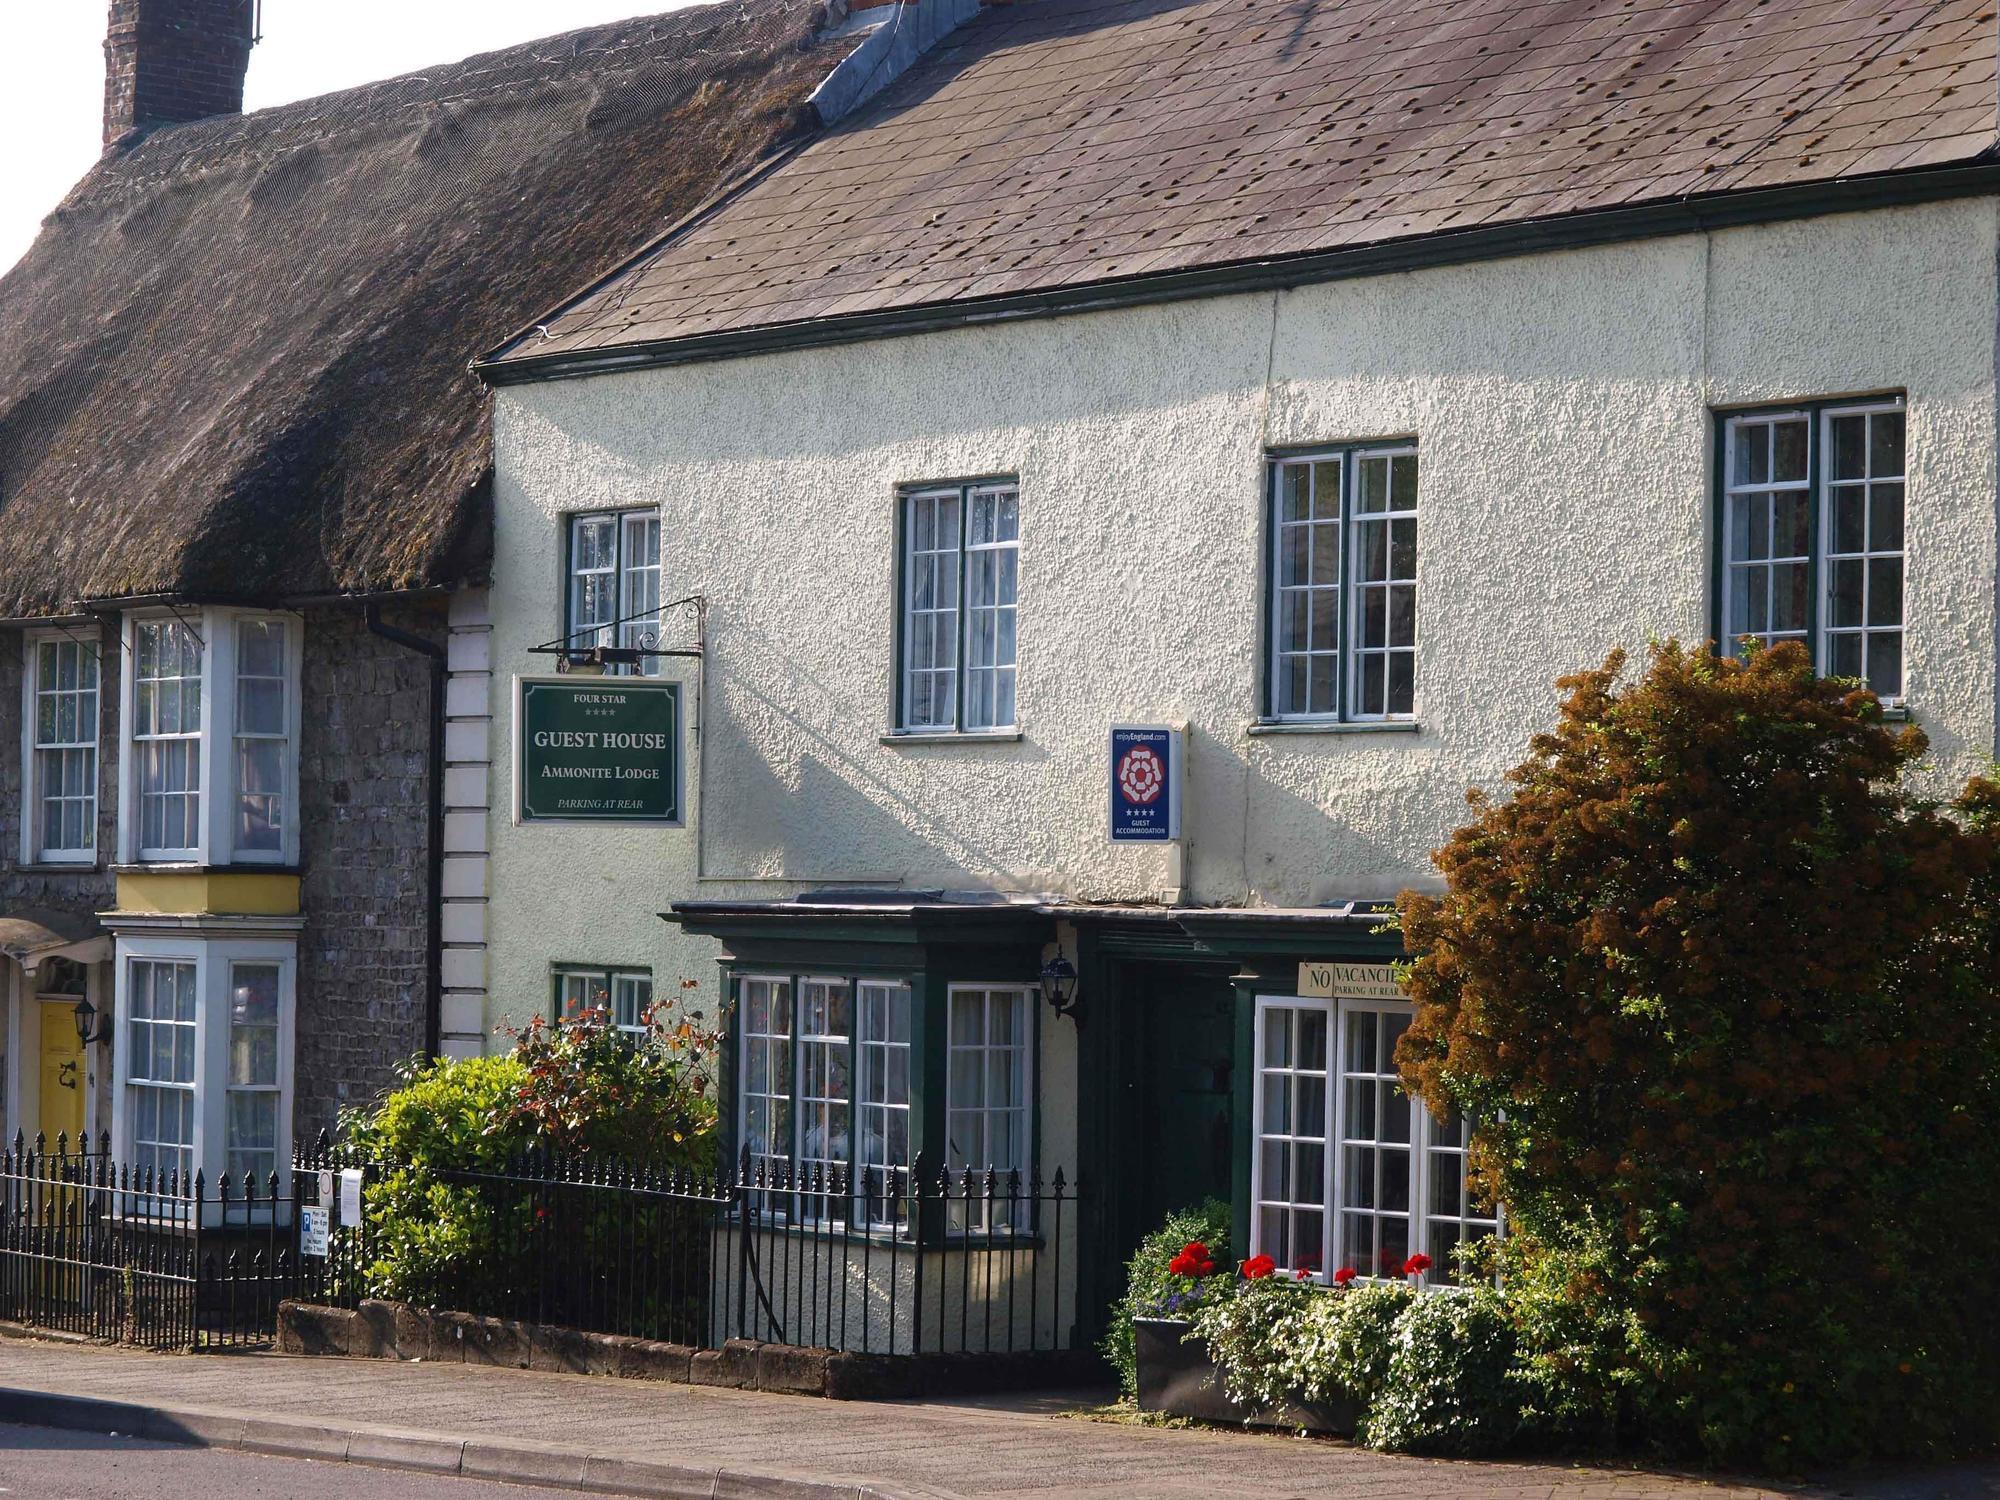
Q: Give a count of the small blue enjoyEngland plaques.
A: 1